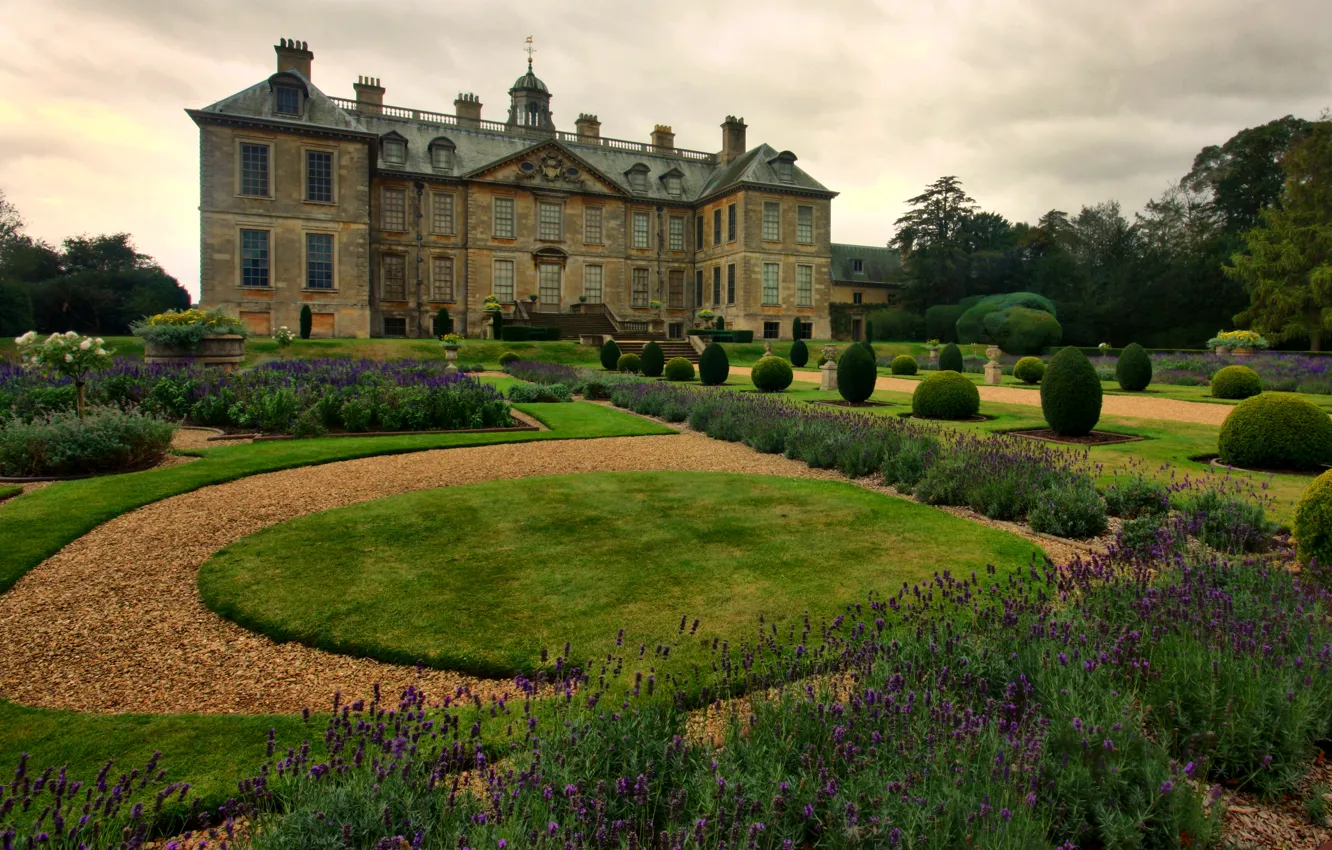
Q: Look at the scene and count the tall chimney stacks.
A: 6